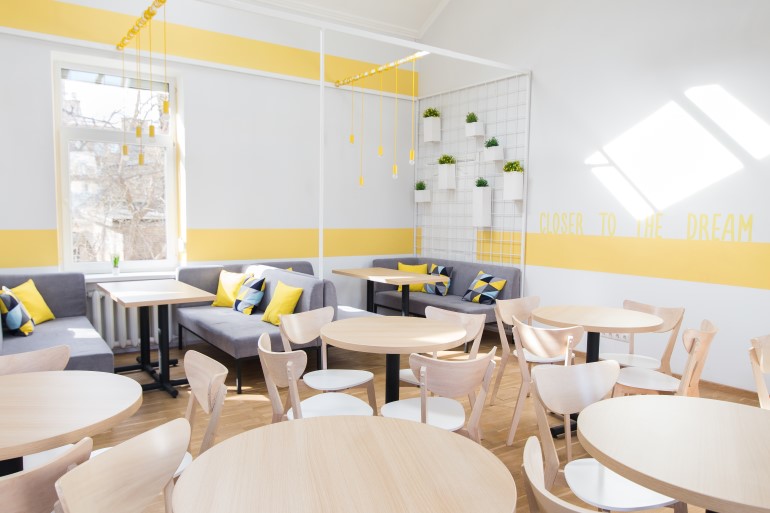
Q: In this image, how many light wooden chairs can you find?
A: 15